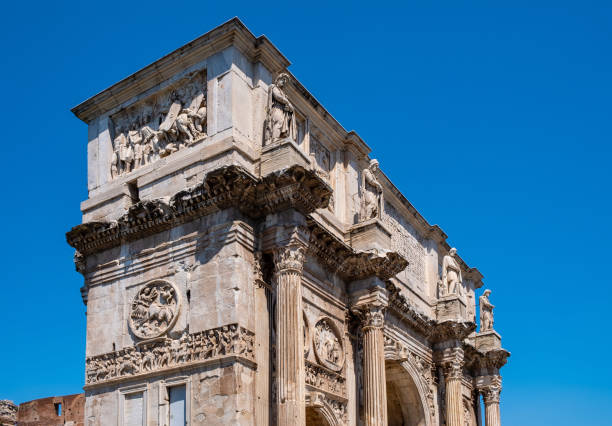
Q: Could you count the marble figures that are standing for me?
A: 4